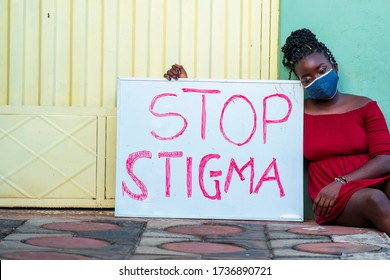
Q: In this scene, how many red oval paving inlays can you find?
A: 7